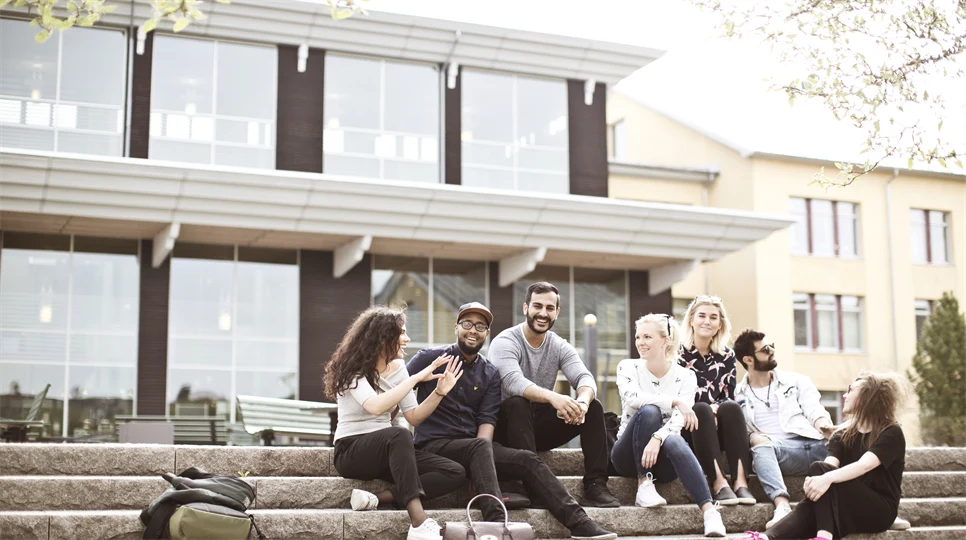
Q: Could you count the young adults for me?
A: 7